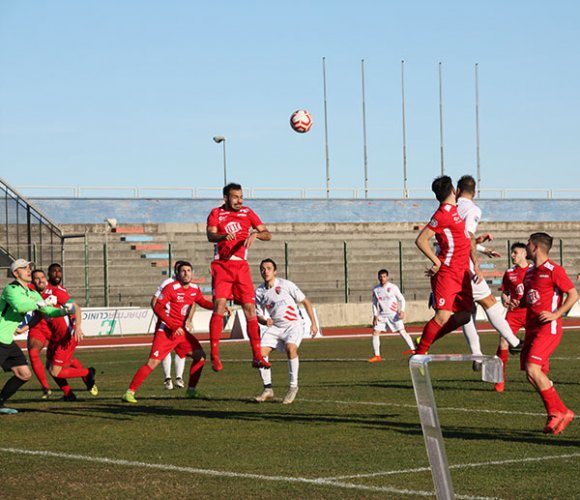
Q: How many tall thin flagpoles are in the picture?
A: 5